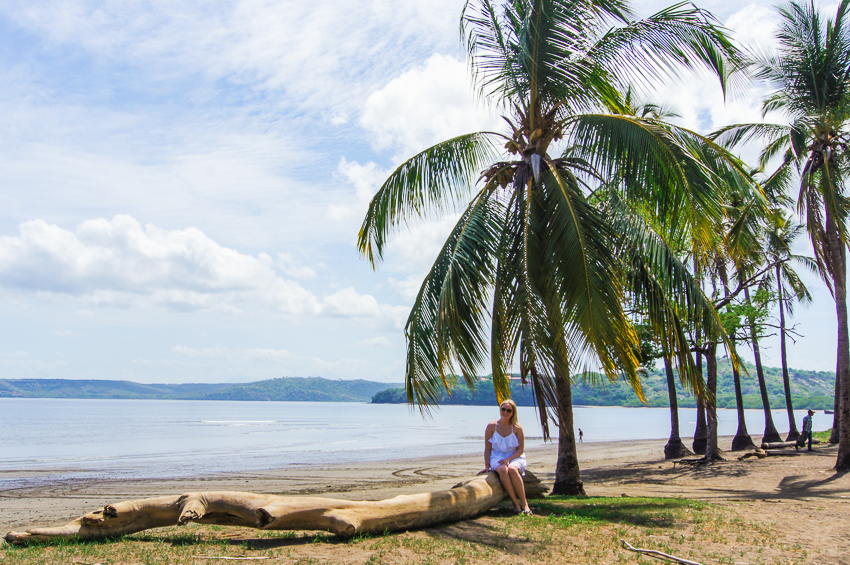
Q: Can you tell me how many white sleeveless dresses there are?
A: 1